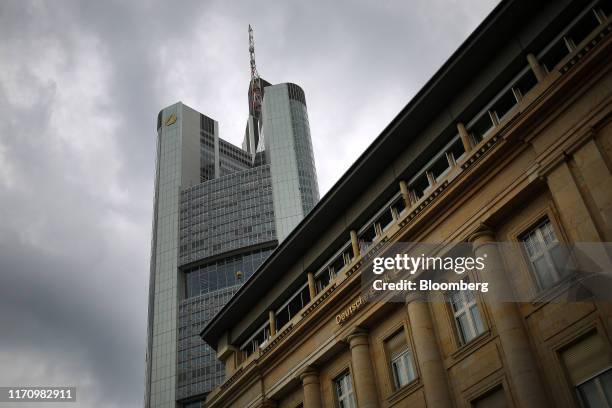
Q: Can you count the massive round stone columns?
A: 4